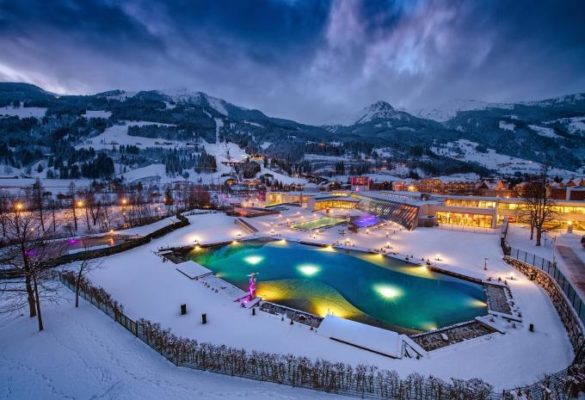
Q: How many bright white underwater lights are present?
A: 3